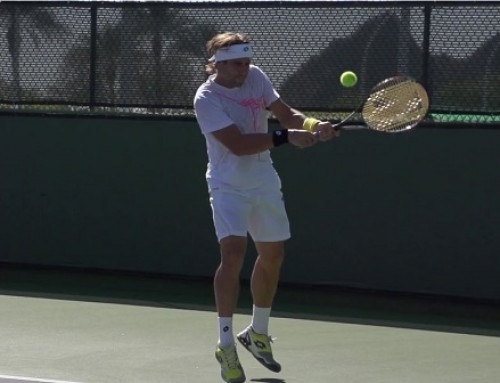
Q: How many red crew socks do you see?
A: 0